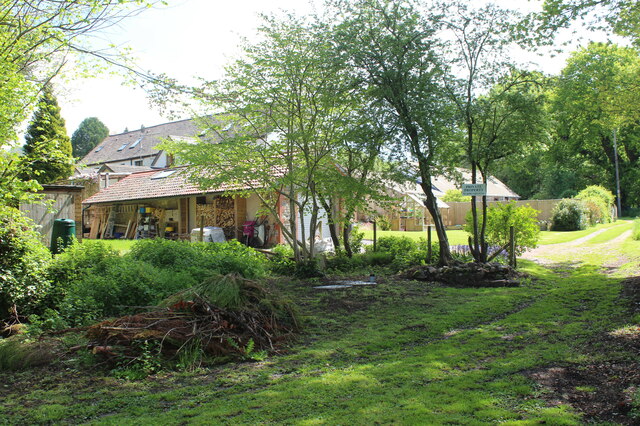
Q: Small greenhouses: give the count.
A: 1